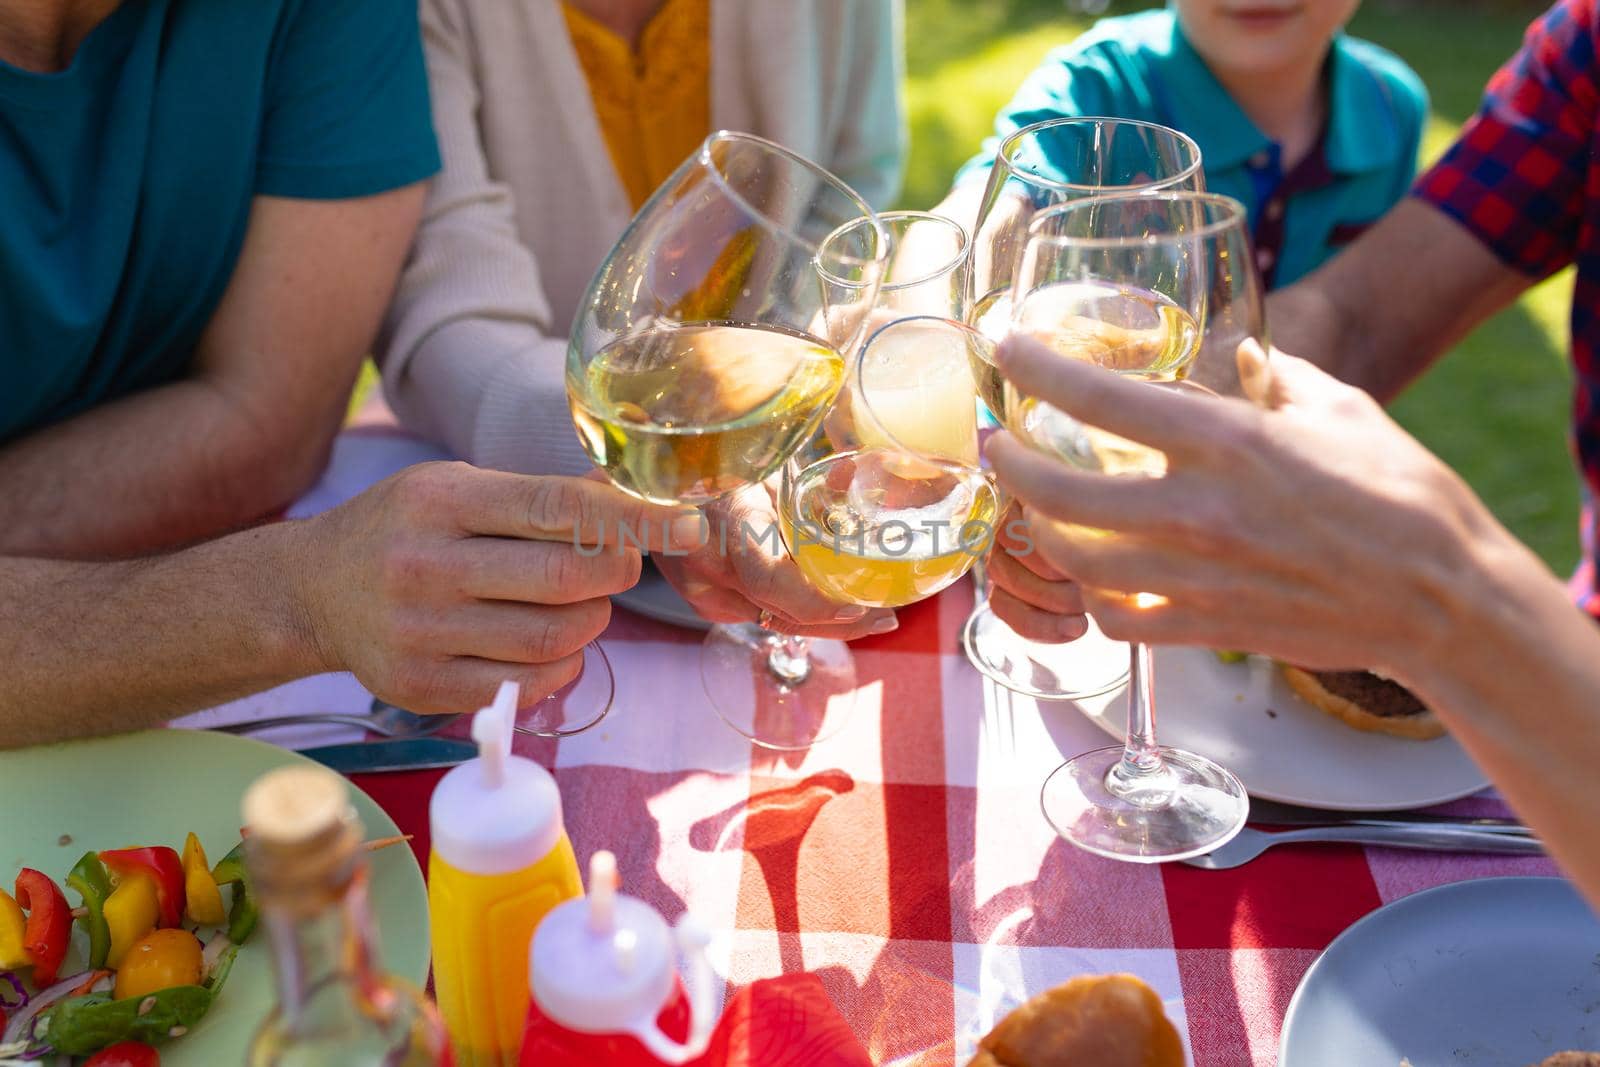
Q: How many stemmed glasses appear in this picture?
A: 4